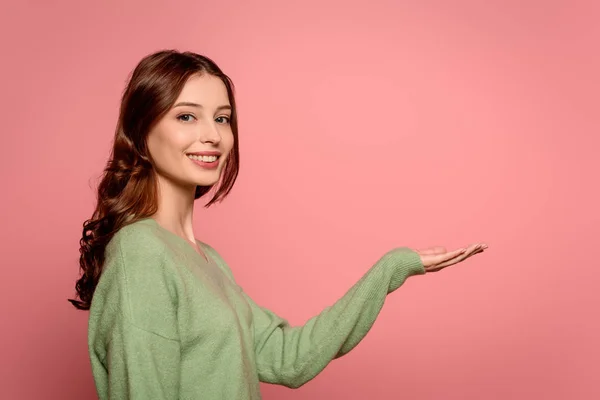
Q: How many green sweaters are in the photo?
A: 1